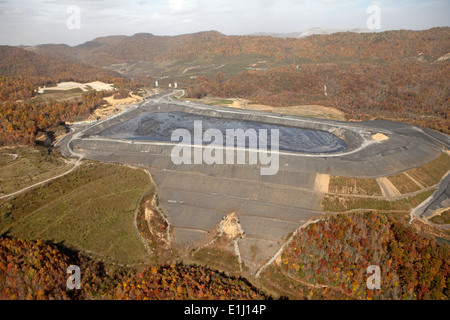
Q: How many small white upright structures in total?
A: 3